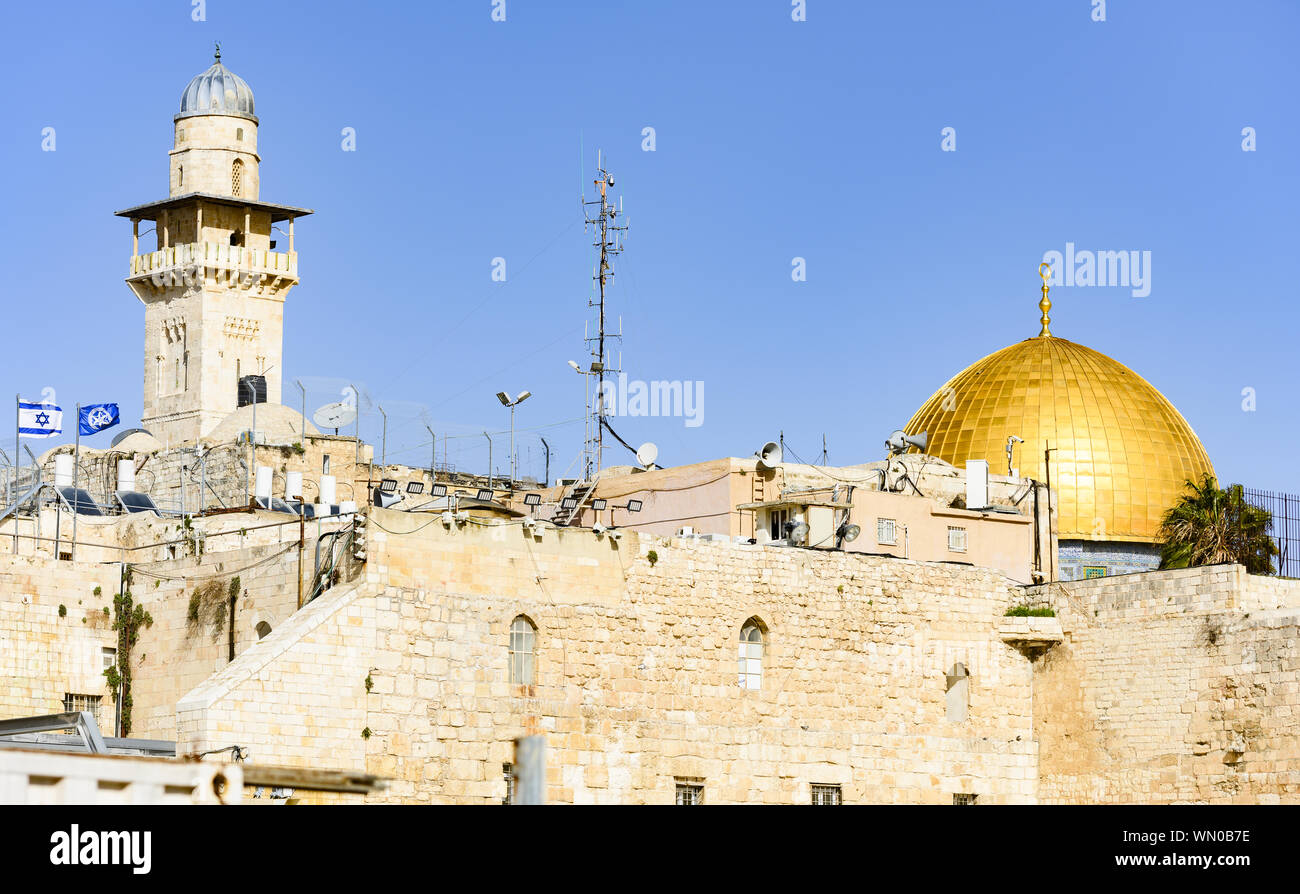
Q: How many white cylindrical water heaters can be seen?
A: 5